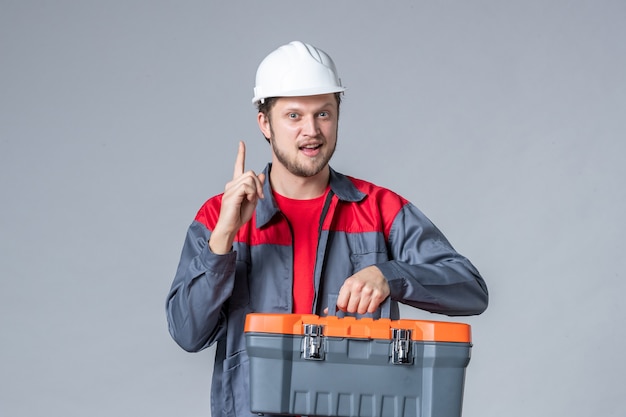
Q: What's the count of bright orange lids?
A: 1